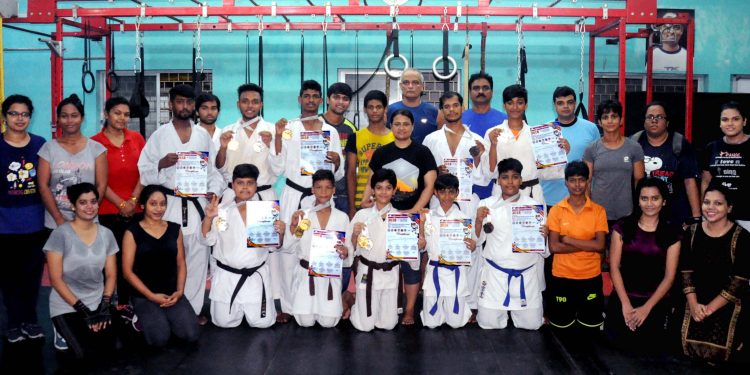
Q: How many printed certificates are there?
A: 9